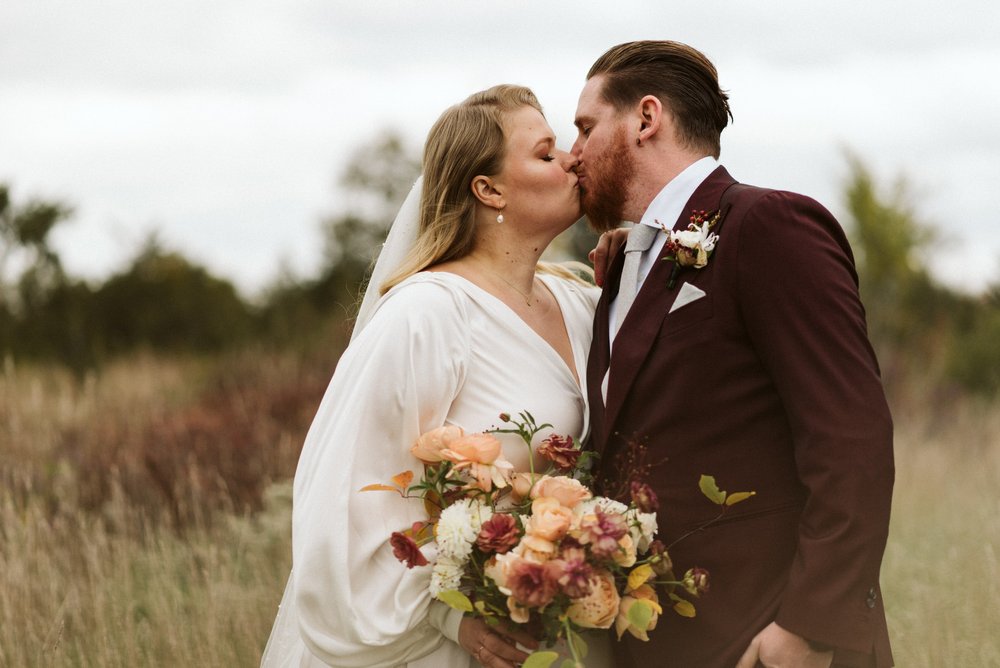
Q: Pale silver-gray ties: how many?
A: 1